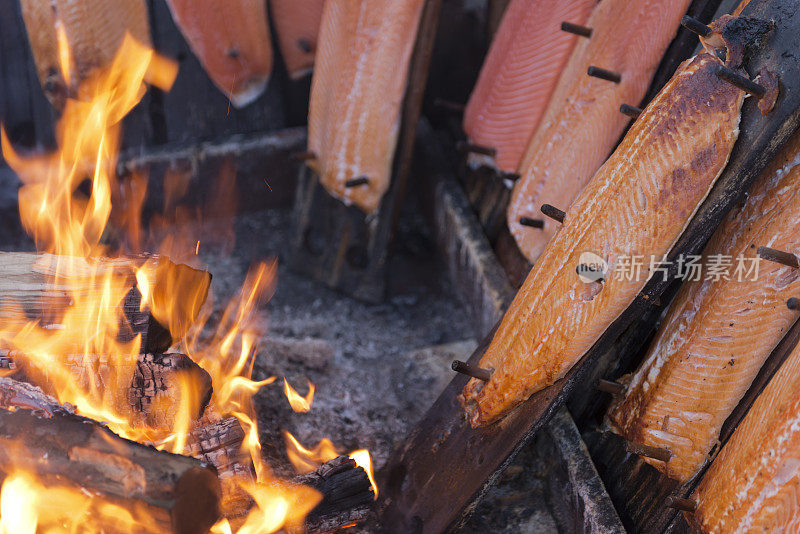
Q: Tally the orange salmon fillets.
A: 9